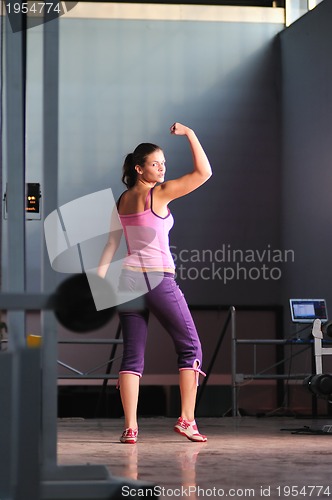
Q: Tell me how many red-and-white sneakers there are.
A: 2